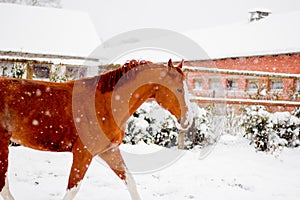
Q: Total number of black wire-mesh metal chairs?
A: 0